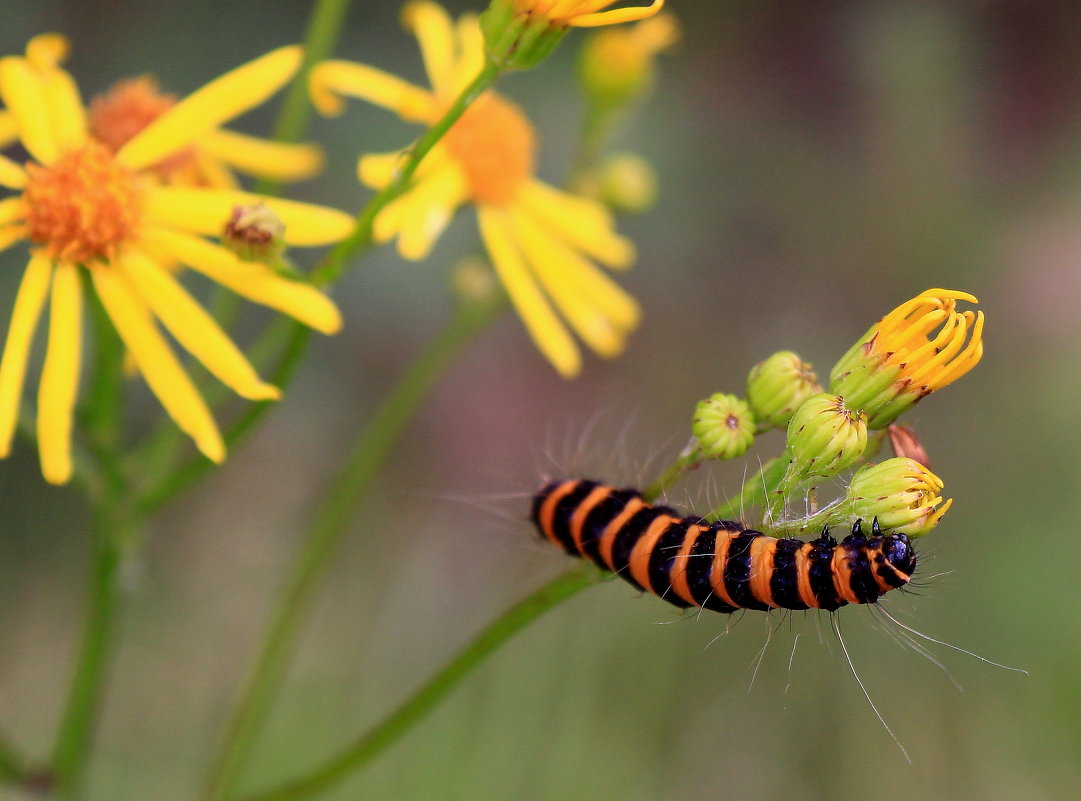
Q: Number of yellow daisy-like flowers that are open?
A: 3